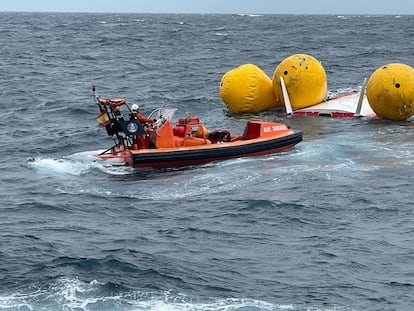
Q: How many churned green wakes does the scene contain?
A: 0